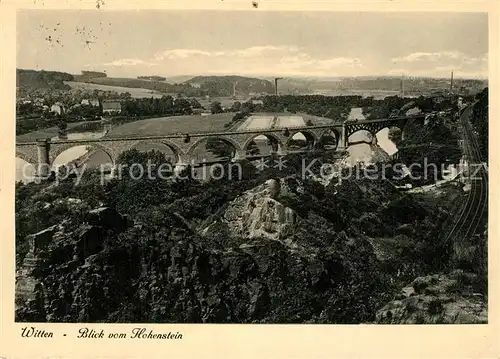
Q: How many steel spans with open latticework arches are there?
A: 2